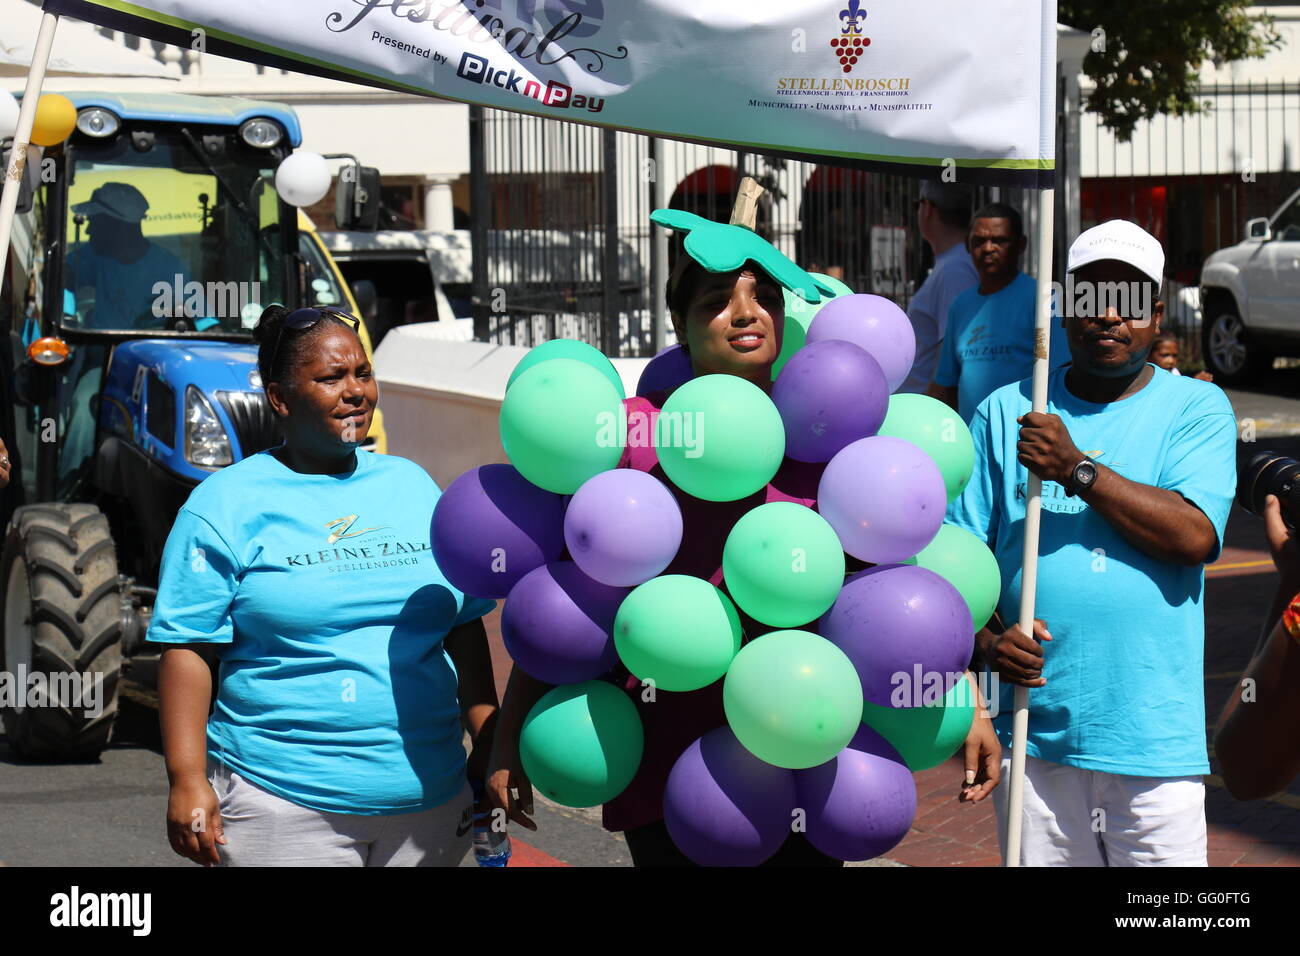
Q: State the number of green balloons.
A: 11